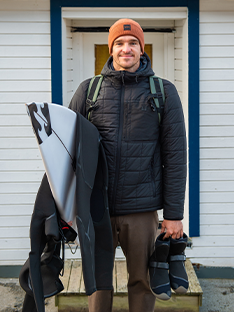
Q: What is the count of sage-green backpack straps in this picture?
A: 2